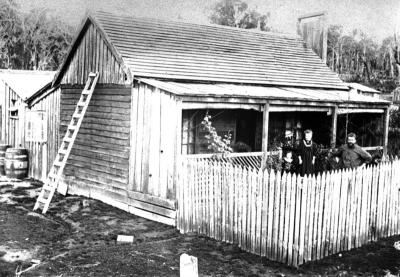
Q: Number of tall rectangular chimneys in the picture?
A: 1